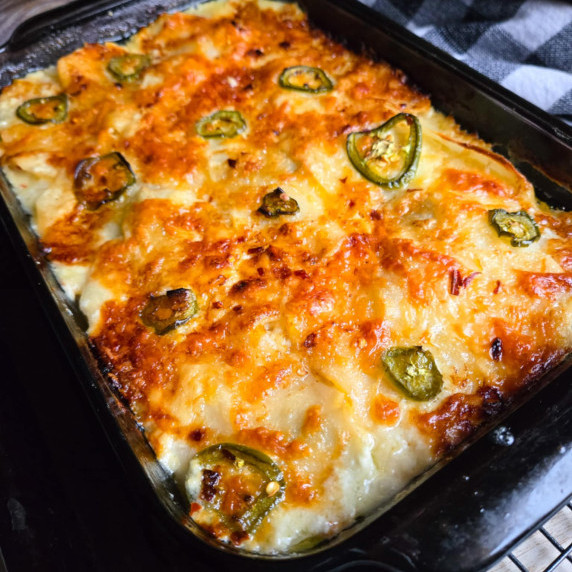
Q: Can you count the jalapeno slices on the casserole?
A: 11